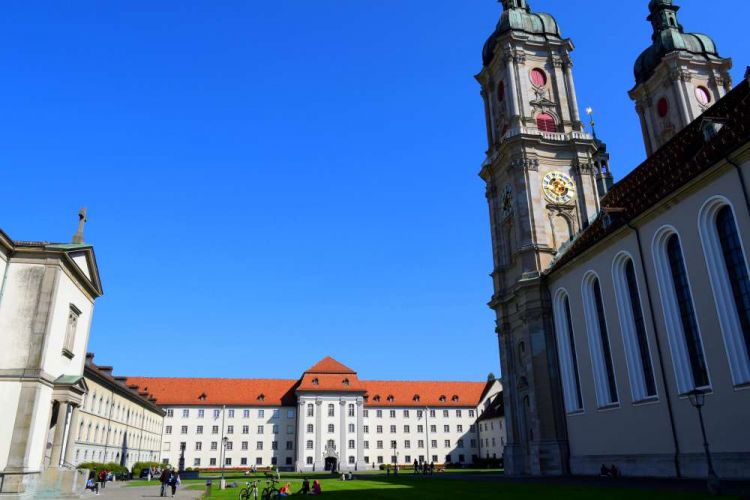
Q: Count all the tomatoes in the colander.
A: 0